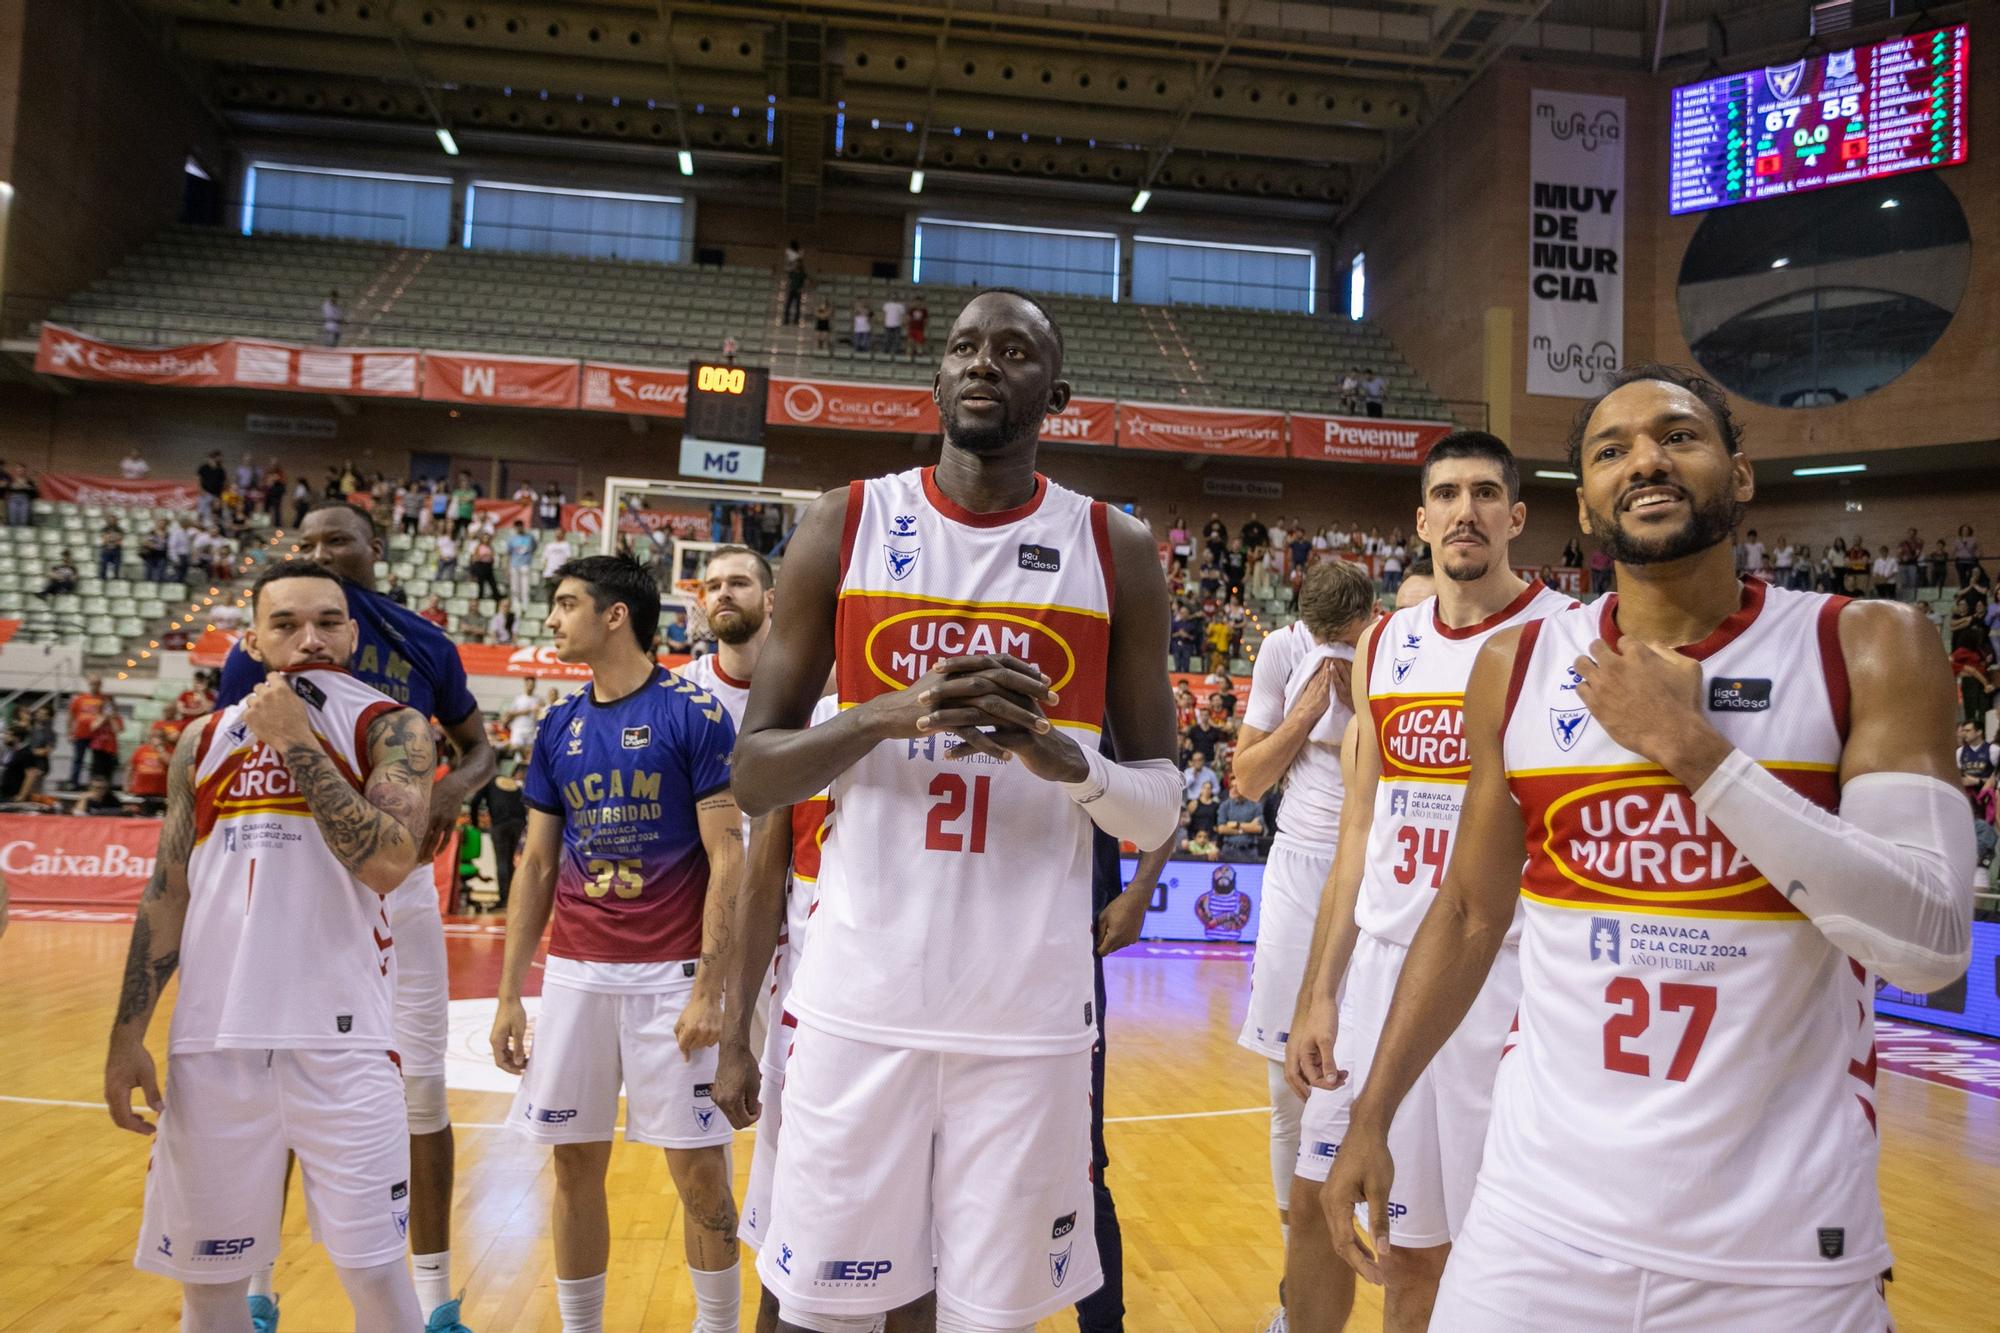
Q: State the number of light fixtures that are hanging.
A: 4